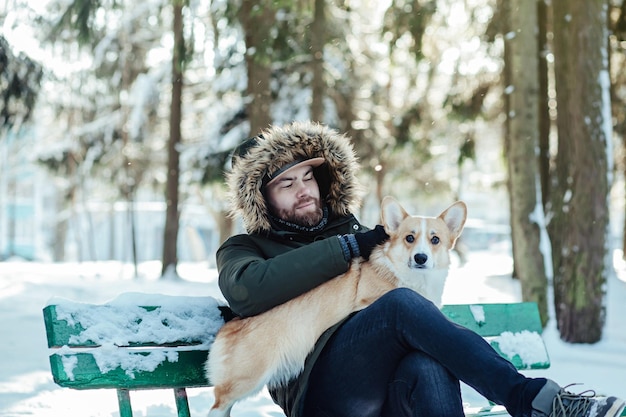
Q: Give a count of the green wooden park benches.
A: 1